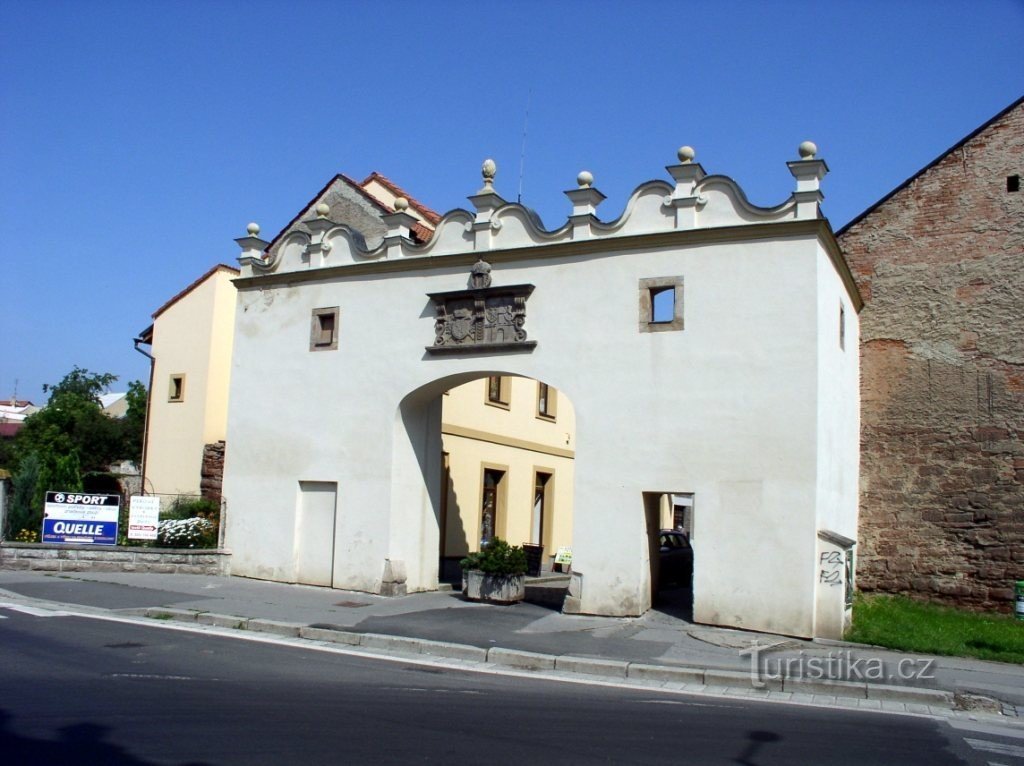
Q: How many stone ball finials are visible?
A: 6